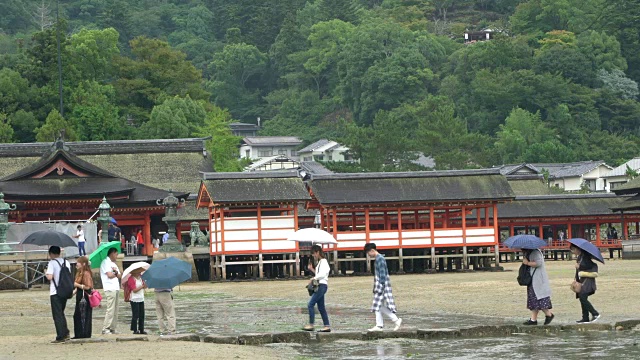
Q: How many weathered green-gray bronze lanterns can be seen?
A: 3